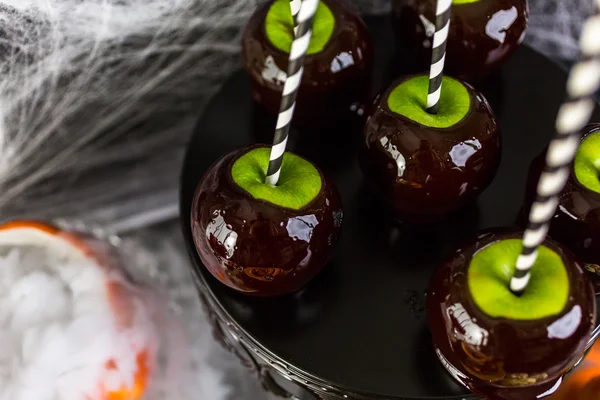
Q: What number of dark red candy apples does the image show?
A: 6